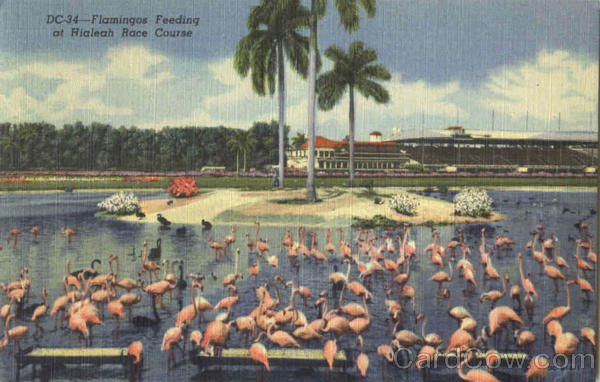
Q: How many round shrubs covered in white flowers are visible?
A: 3